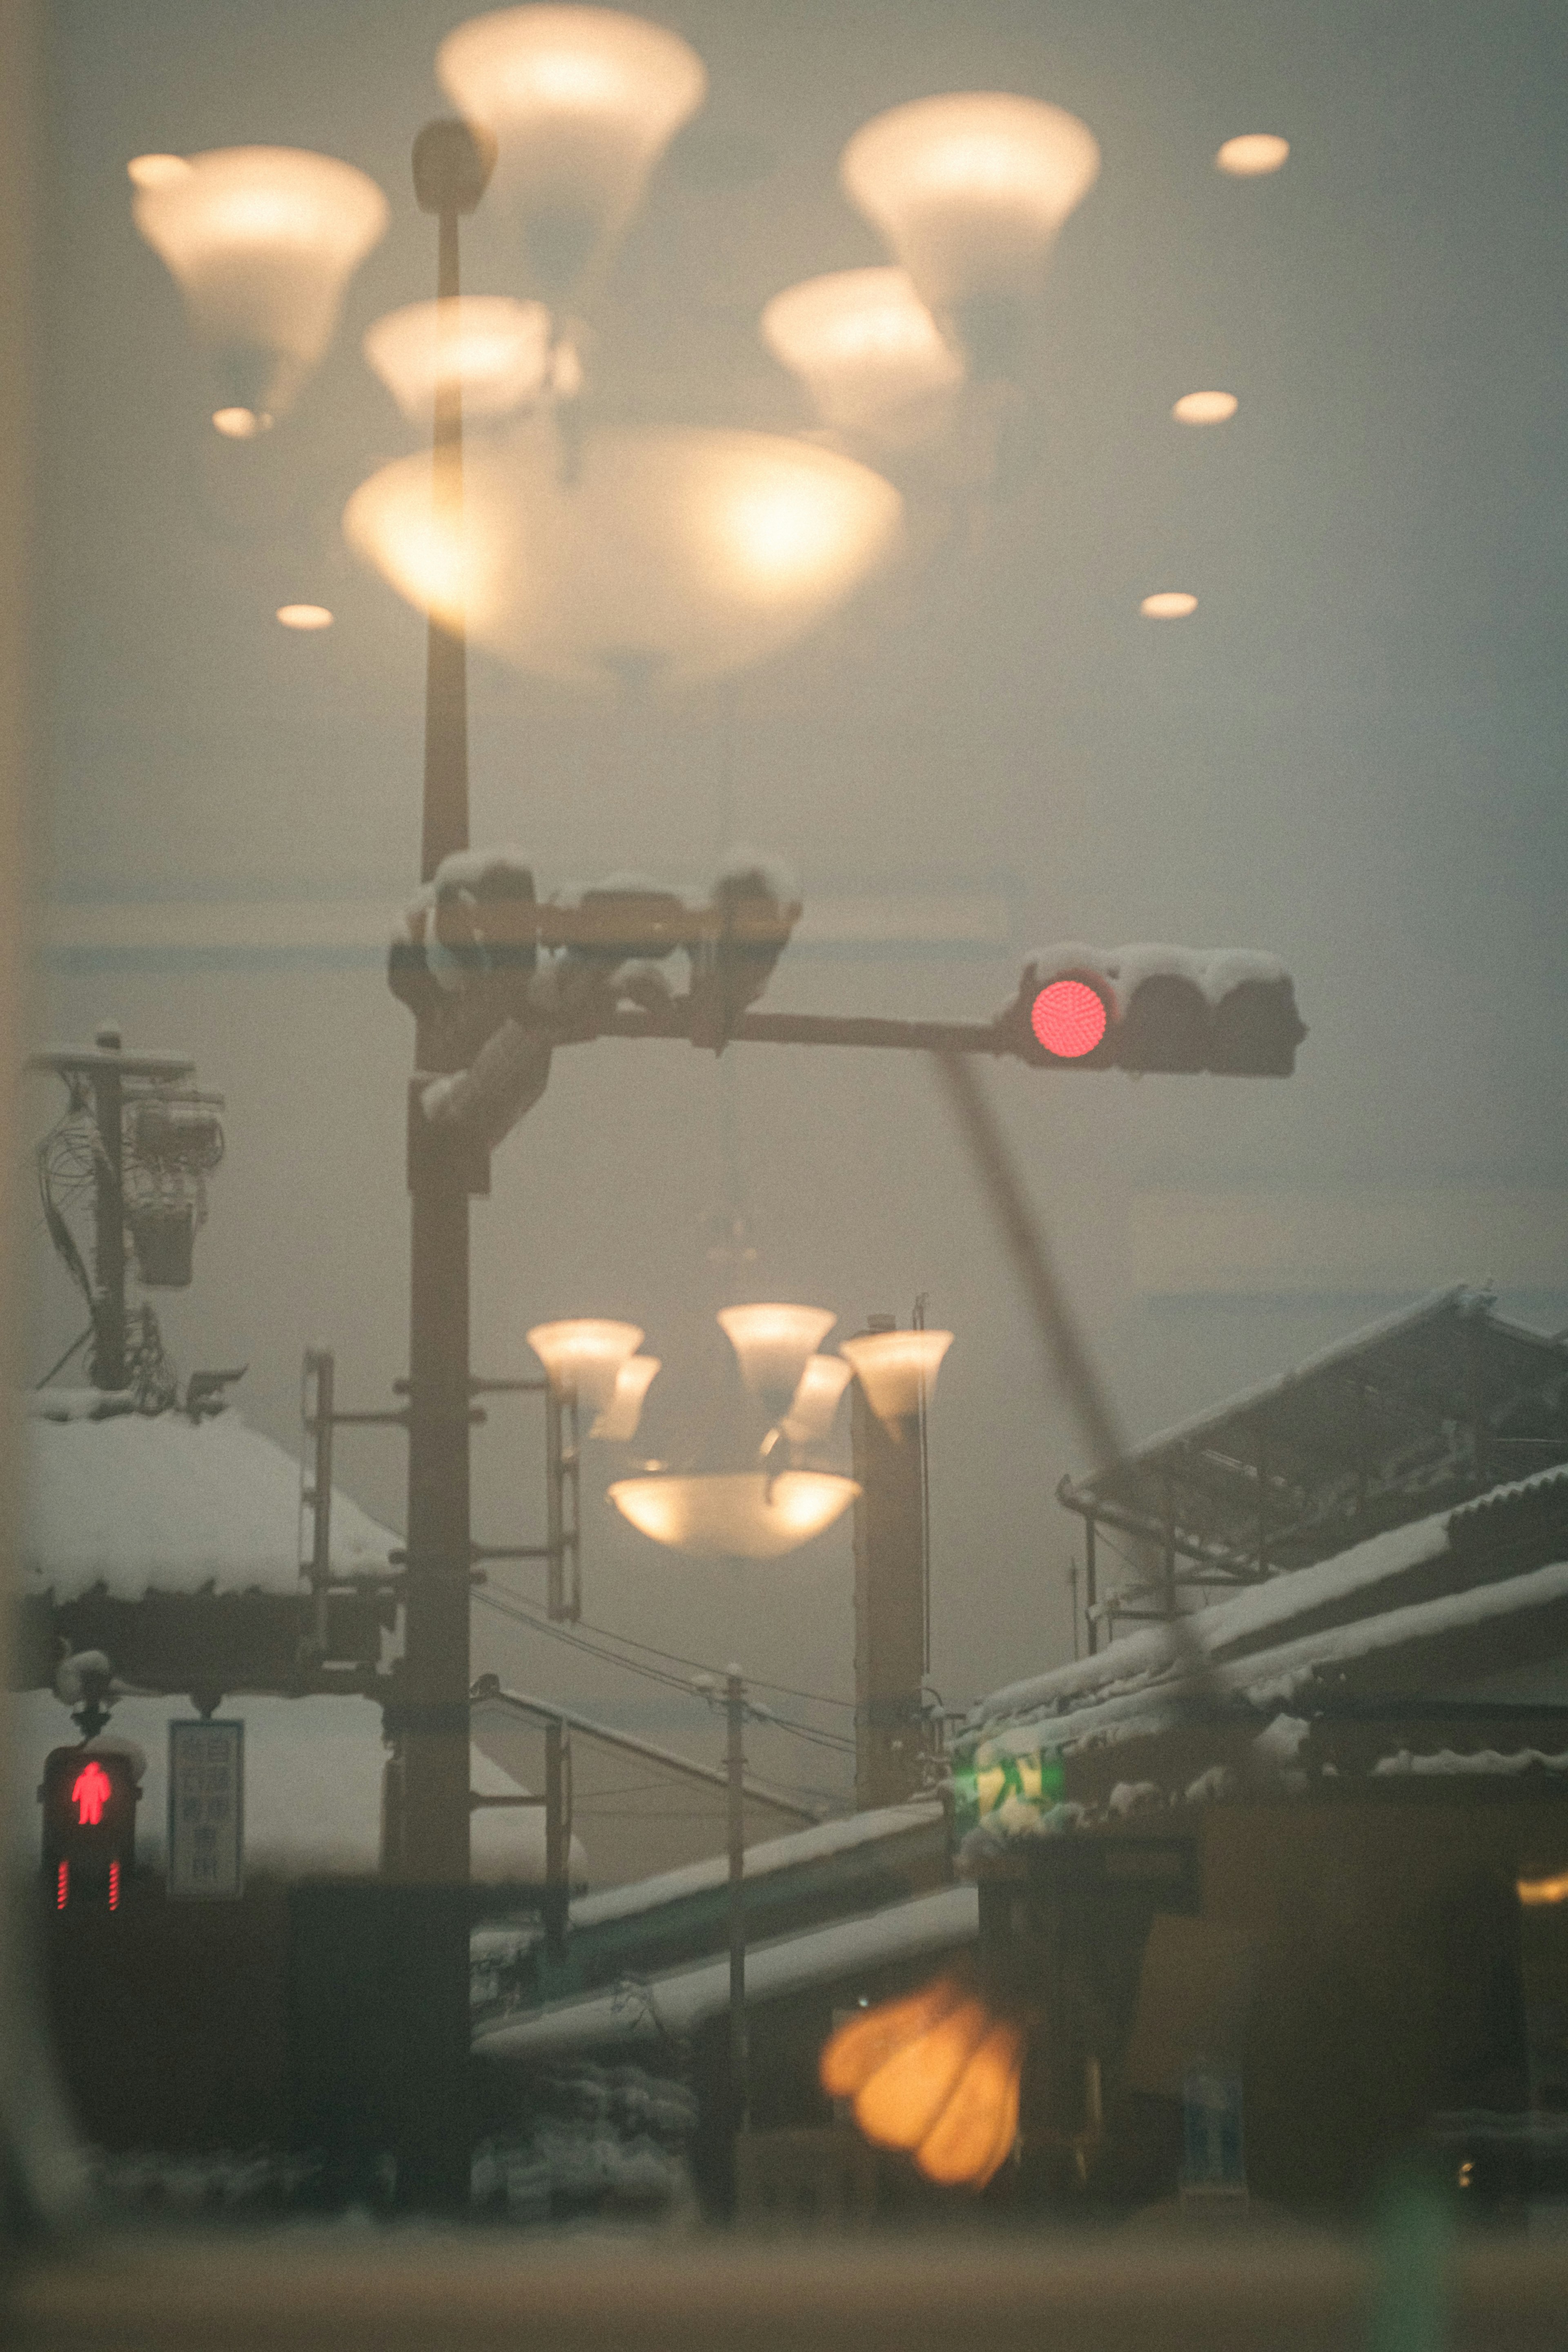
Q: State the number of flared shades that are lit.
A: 10